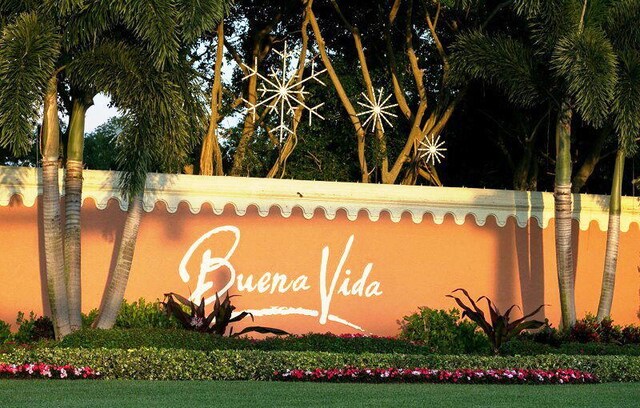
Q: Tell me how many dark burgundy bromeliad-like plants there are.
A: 2